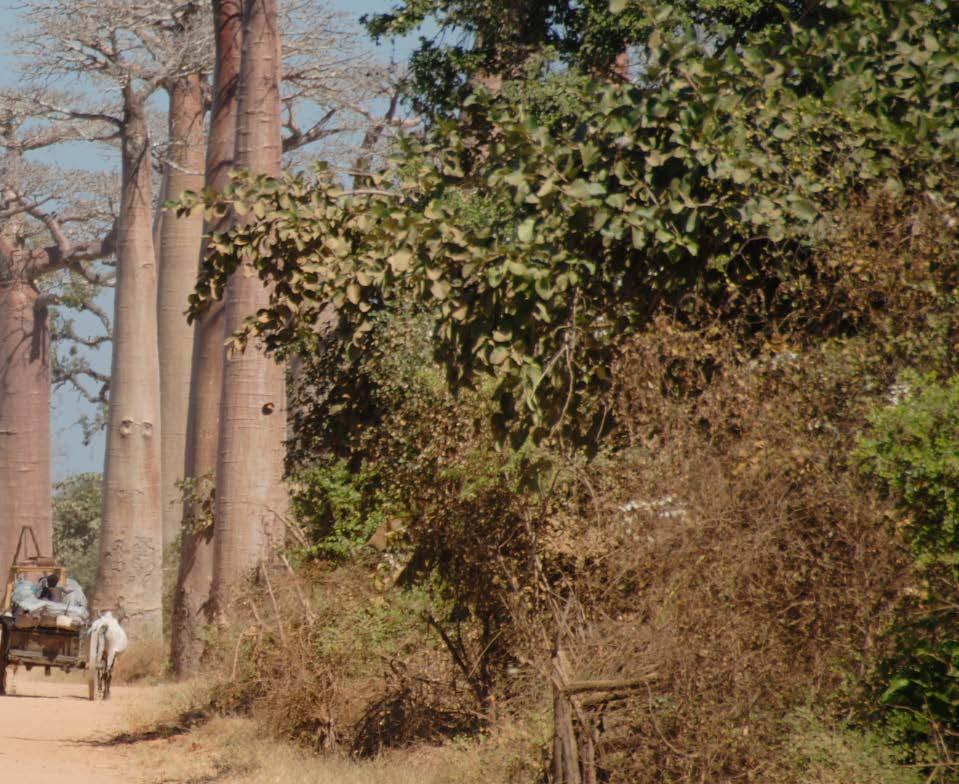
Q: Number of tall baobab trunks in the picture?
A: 5